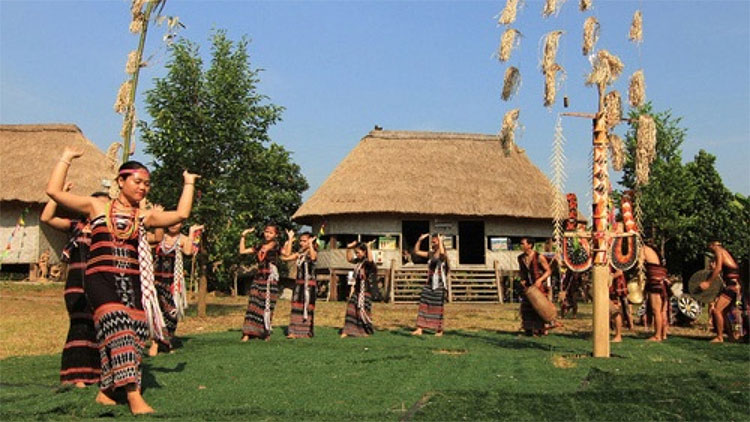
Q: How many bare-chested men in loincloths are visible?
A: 2